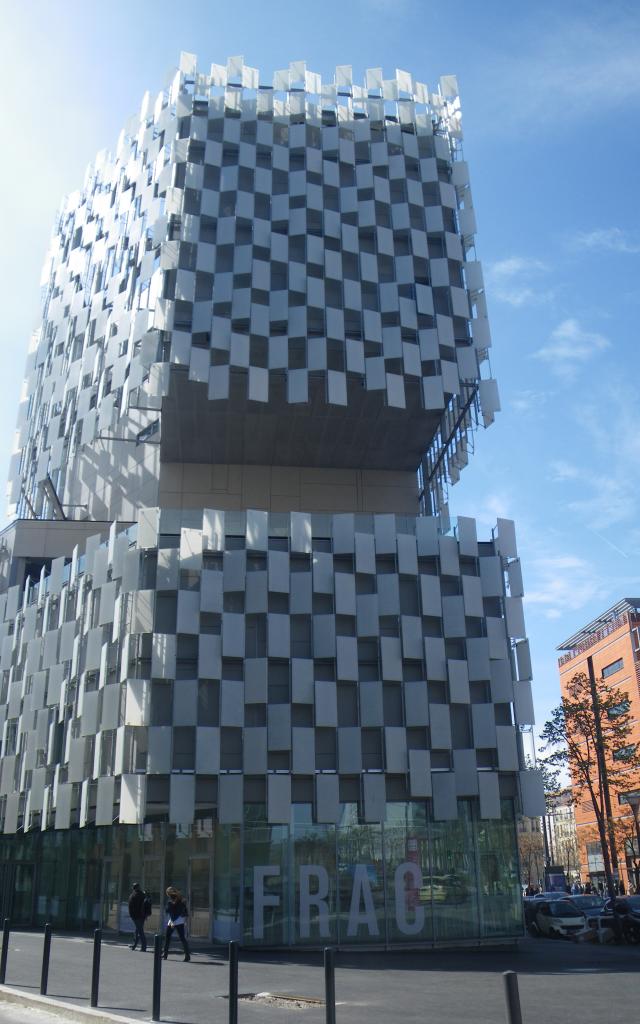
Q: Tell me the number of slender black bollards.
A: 7